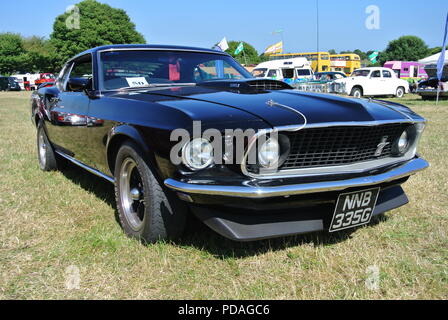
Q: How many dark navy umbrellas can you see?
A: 0